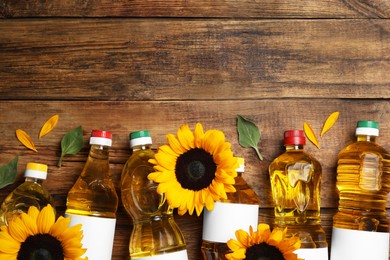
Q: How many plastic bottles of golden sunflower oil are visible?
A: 6